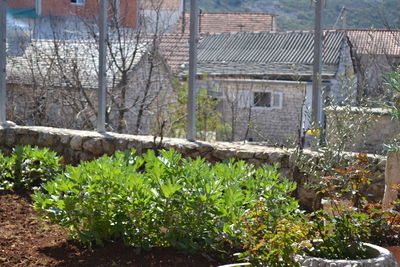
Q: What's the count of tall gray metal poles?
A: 4